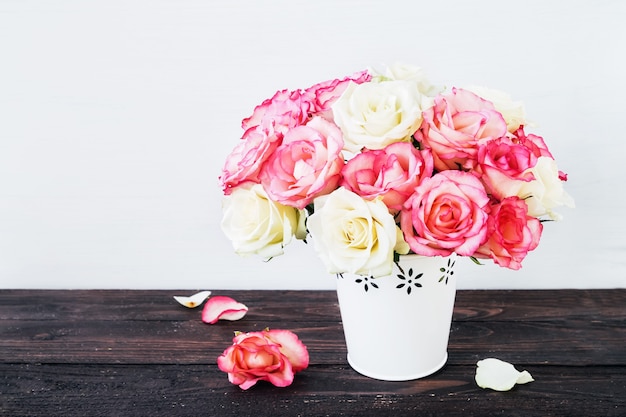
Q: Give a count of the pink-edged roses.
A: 11